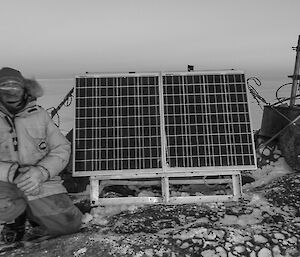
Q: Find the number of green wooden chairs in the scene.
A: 0